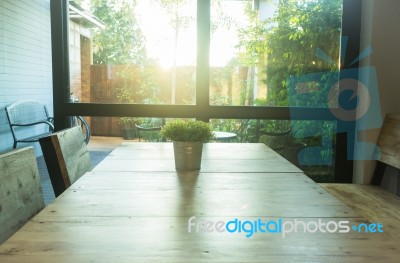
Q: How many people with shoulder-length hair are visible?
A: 0